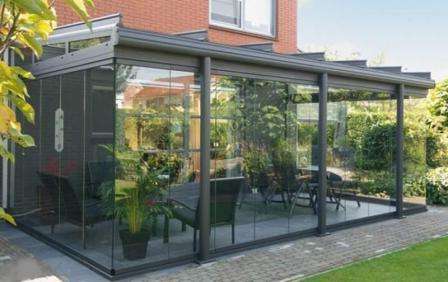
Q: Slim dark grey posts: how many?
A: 3